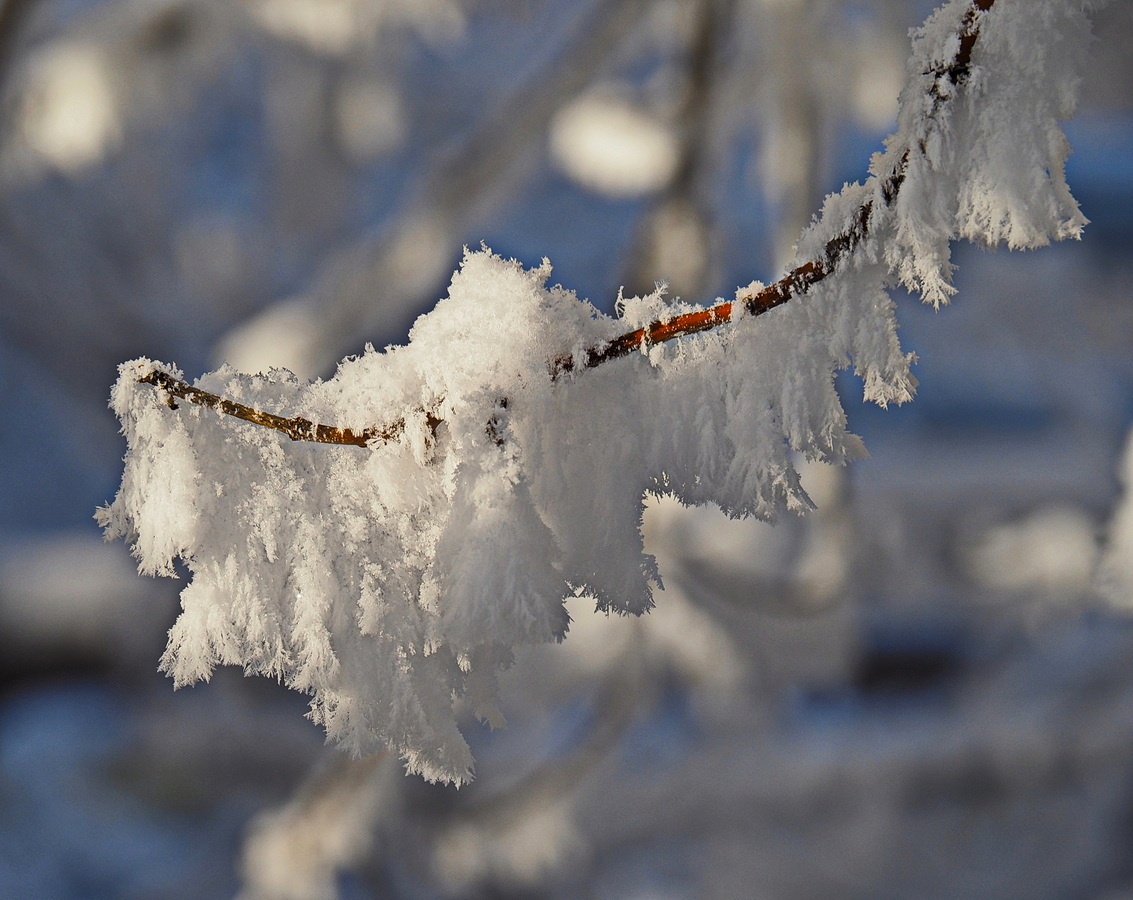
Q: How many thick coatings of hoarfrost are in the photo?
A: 1